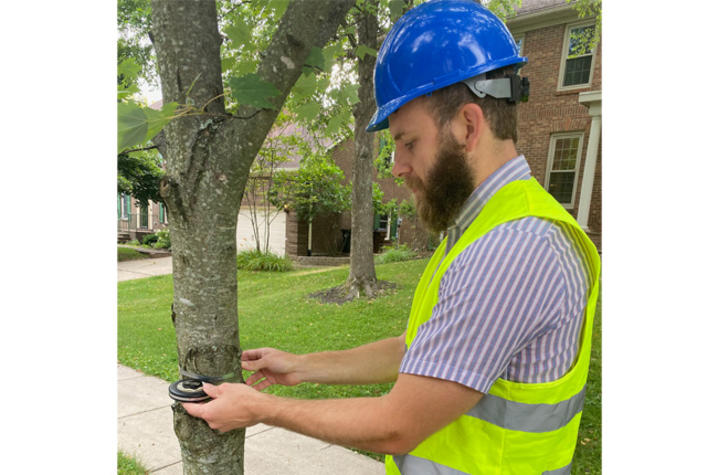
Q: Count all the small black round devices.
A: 1